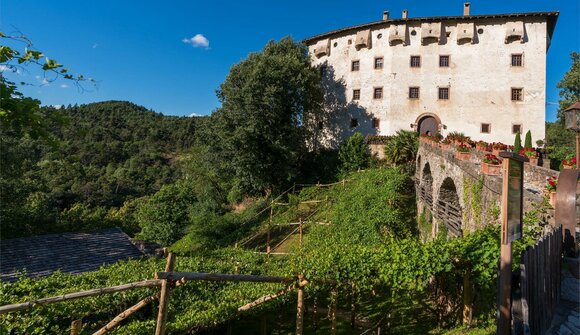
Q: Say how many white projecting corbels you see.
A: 6